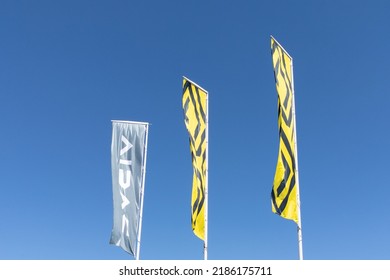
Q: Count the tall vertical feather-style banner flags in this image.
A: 3